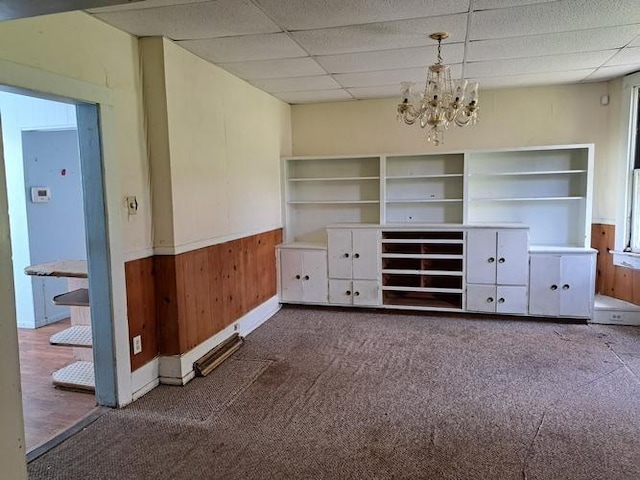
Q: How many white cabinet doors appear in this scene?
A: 12